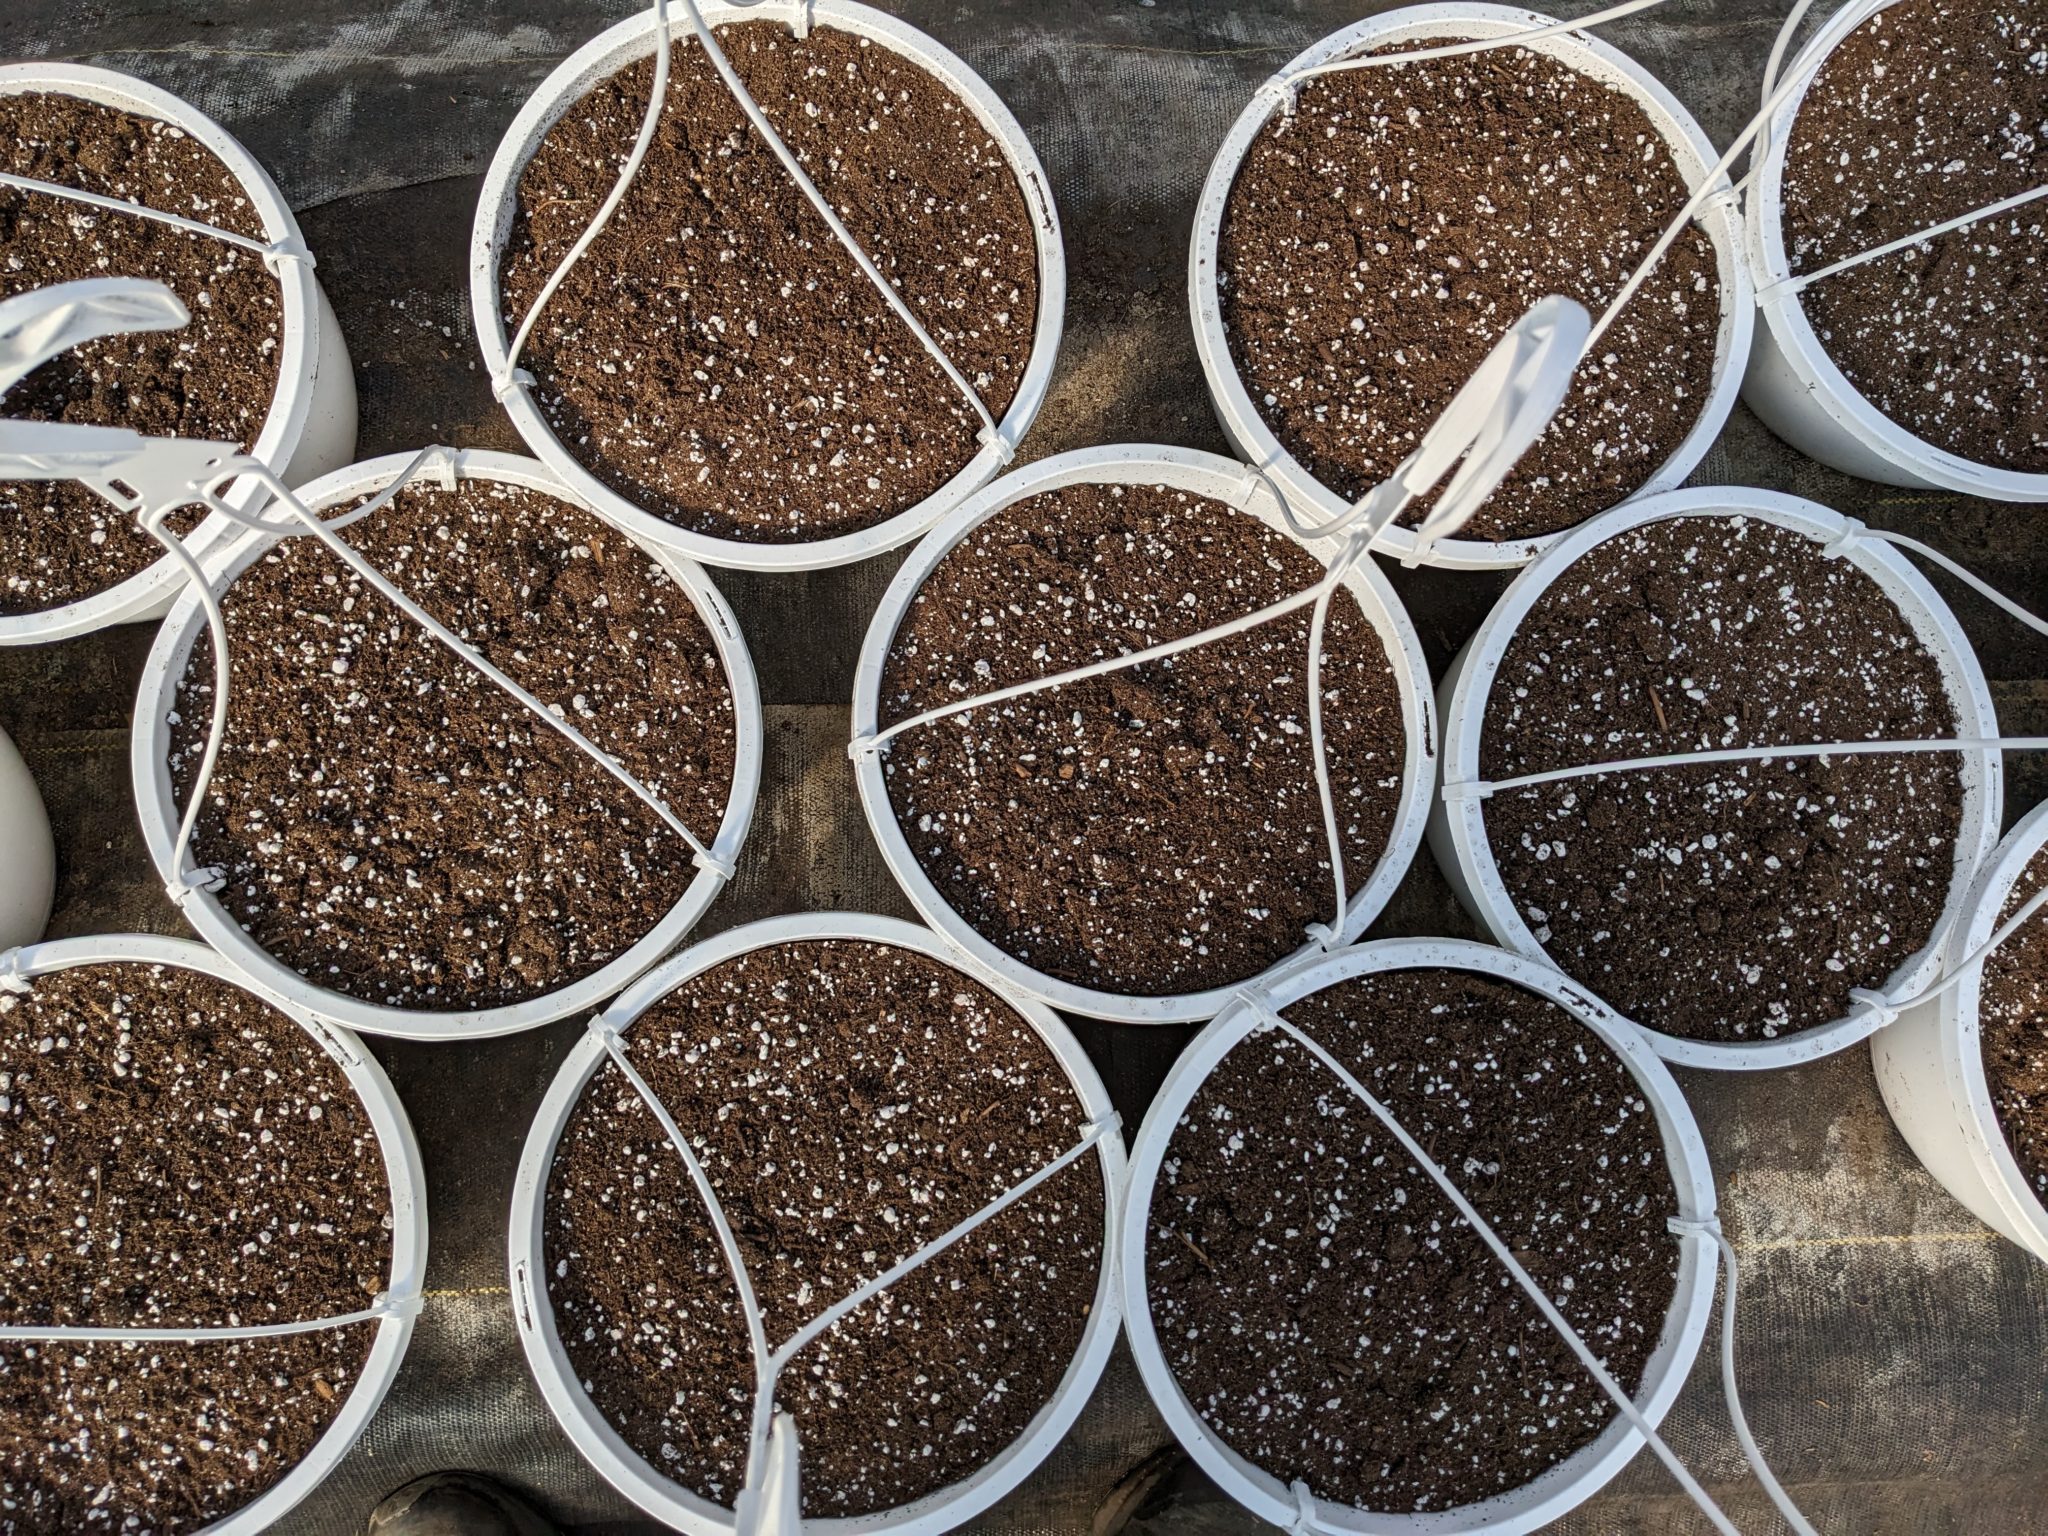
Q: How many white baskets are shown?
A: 12